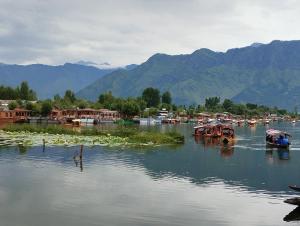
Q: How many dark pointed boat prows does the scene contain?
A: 2